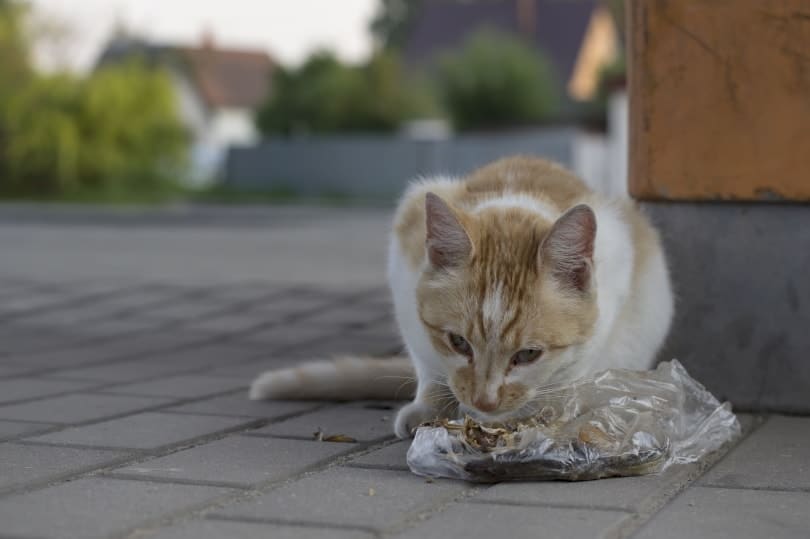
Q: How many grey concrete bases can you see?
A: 1